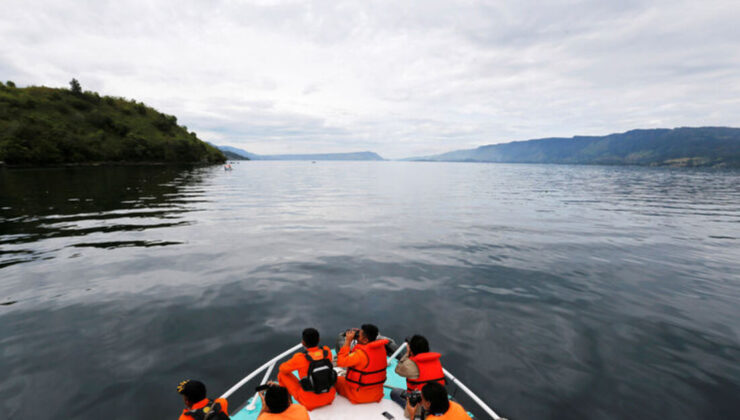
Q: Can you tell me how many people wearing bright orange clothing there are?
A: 6